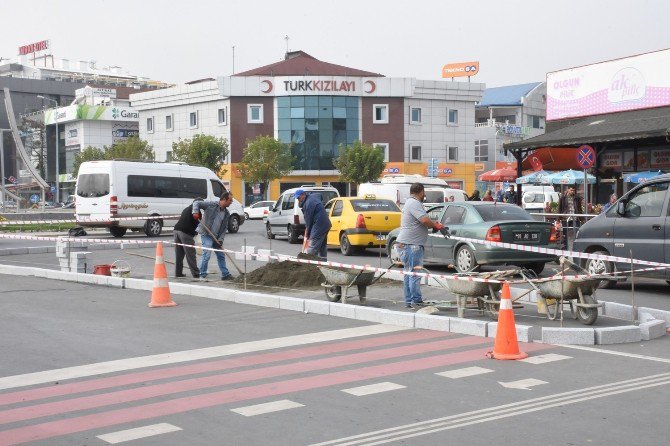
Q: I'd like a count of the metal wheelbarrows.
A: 3